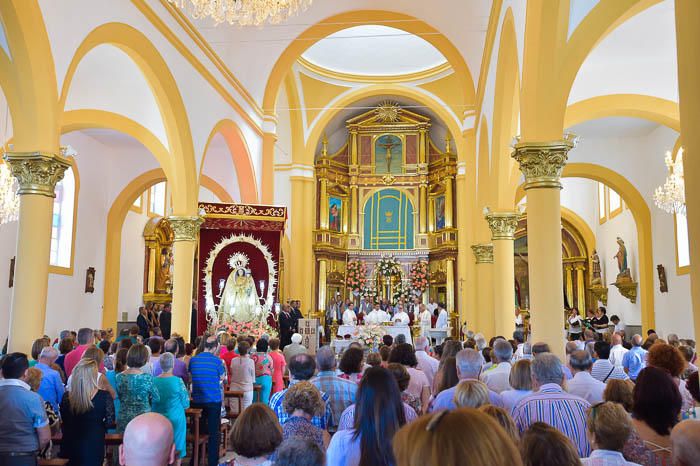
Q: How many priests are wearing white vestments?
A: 5